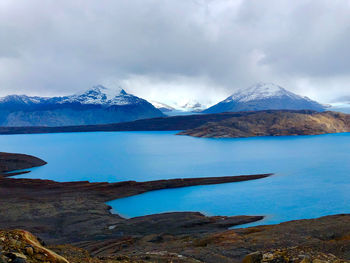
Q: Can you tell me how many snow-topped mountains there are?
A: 2